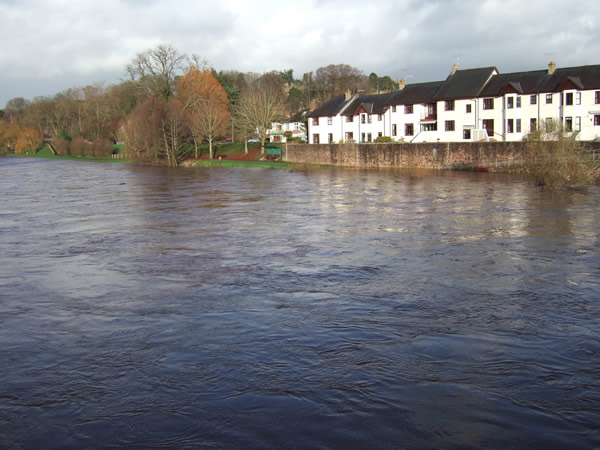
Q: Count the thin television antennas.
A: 3